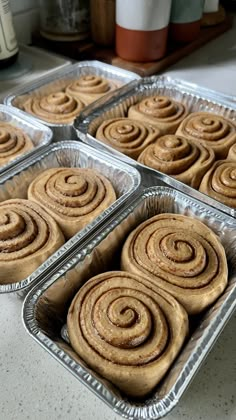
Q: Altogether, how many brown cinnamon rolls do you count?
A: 13